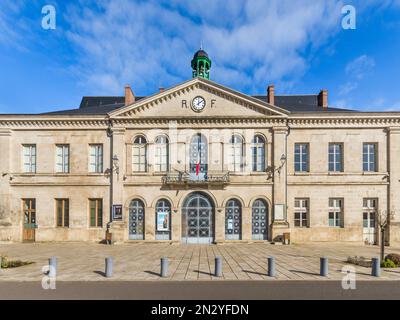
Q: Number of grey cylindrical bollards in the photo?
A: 7